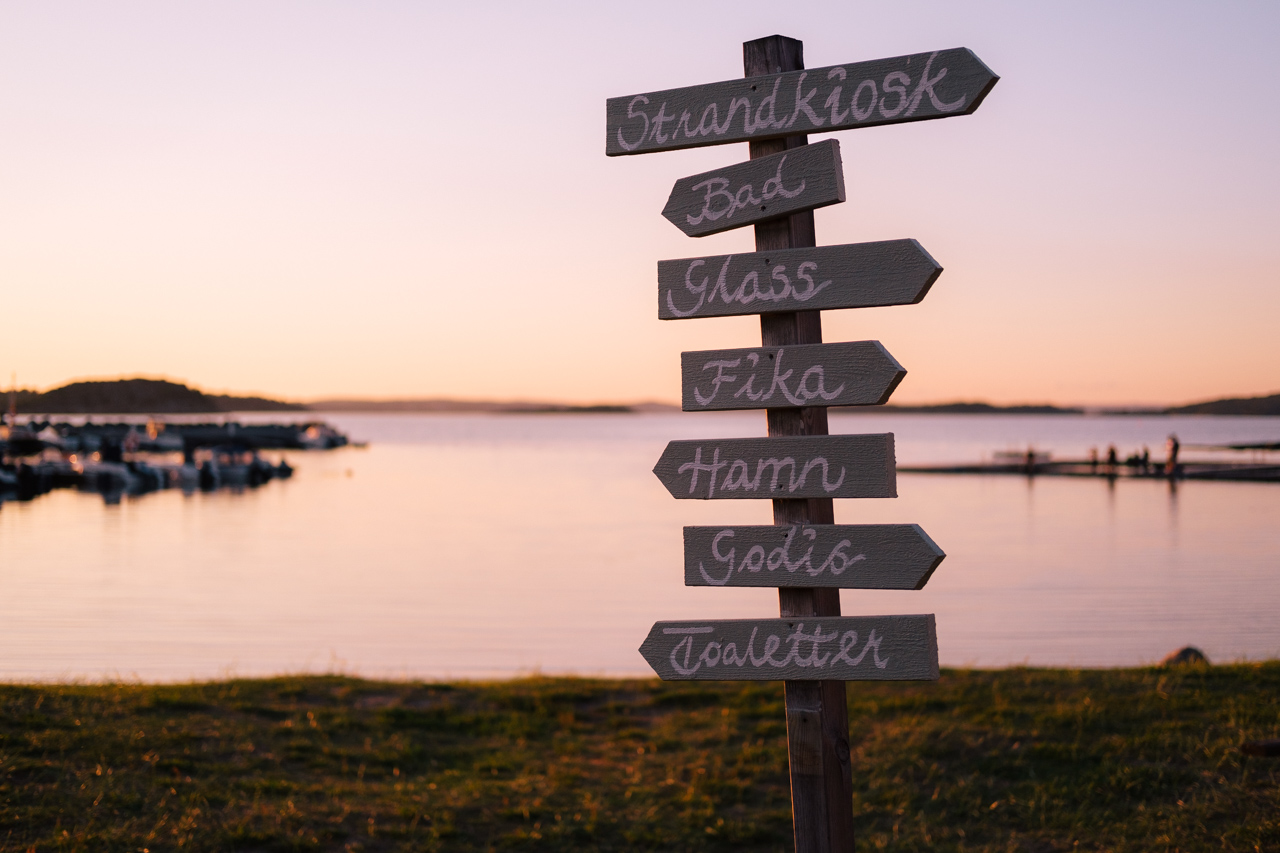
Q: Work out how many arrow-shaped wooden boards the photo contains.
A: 7